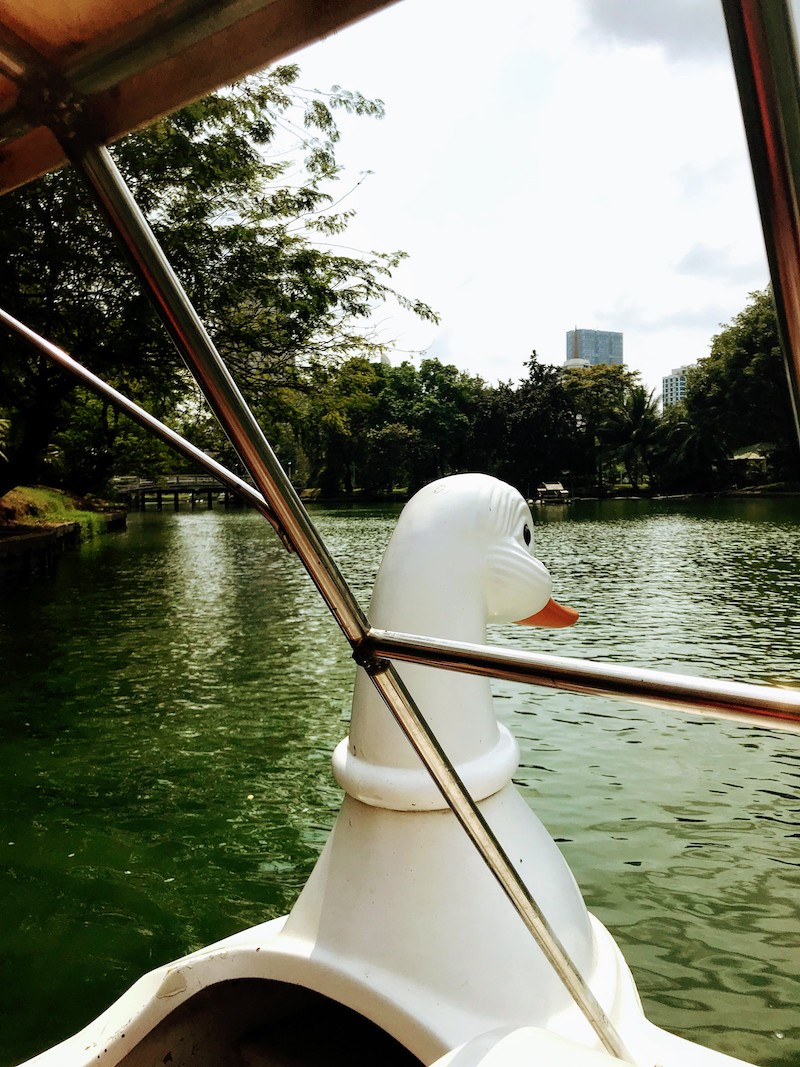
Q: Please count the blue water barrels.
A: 0